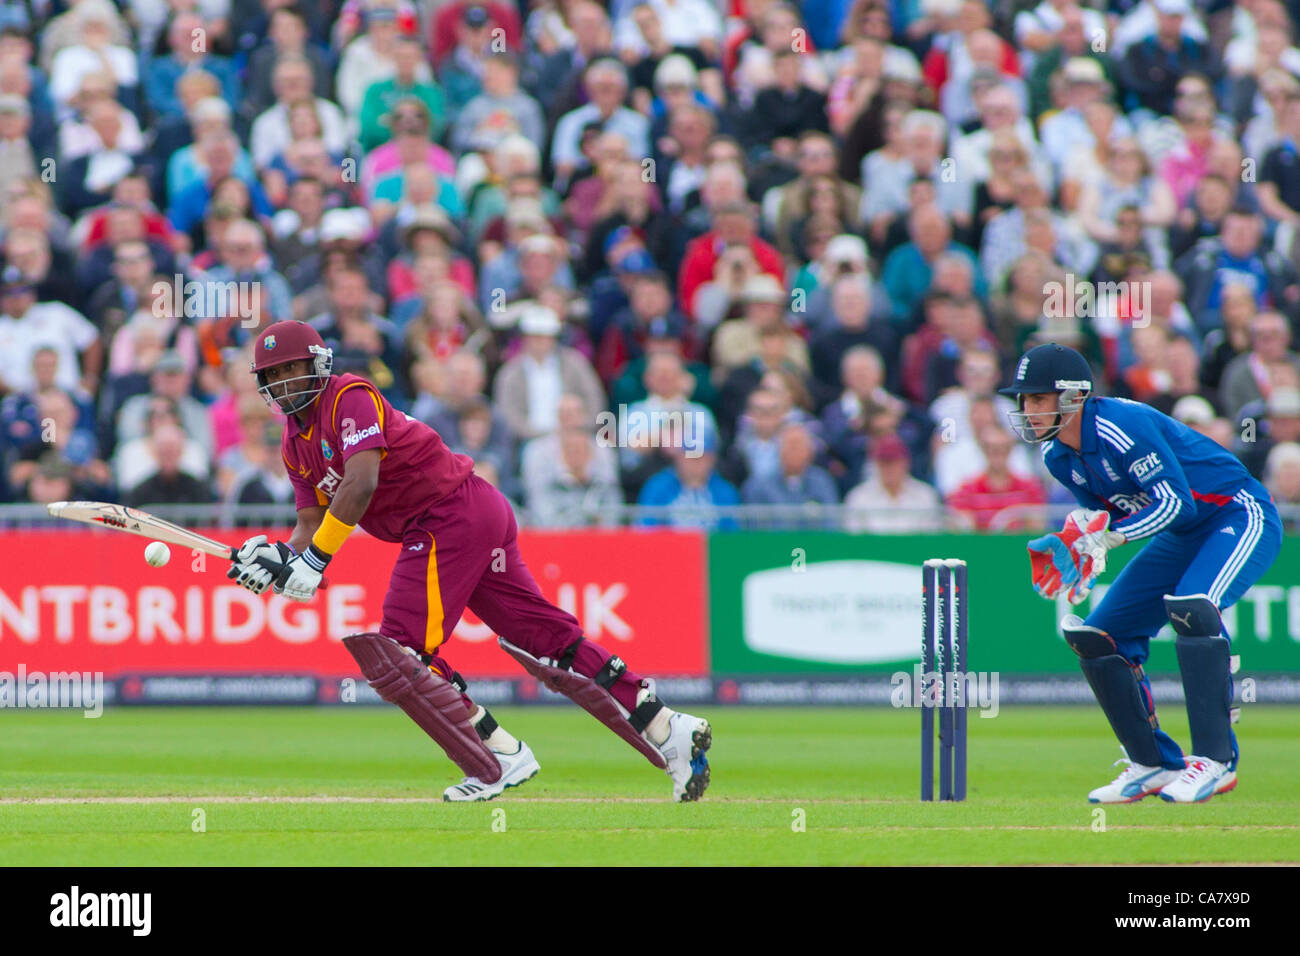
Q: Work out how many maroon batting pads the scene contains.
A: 2